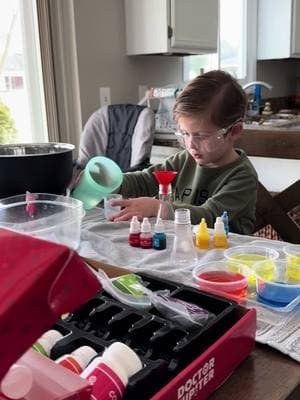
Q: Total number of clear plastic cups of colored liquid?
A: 4